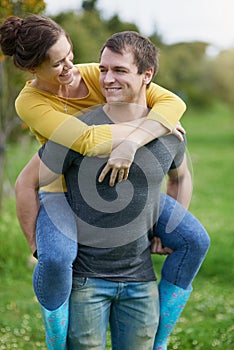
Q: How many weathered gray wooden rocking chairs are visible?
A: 0